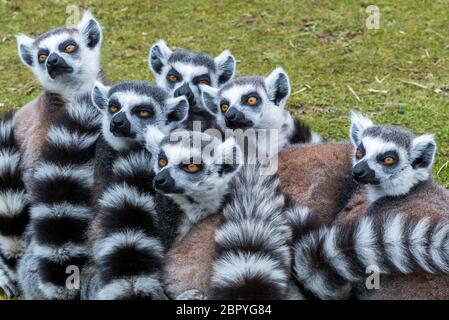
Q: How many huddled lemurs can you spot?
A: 6